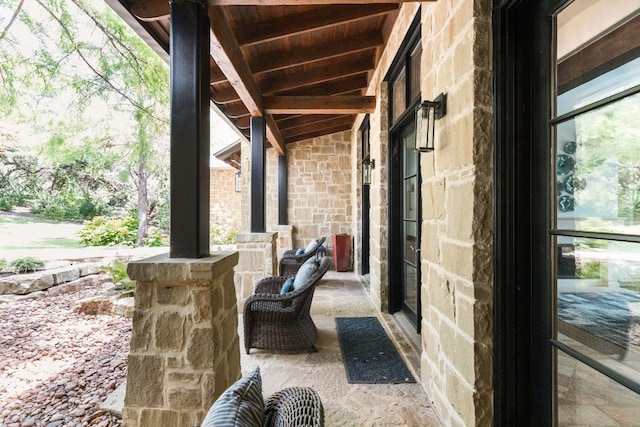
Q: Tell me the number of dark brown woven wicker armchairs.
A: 3